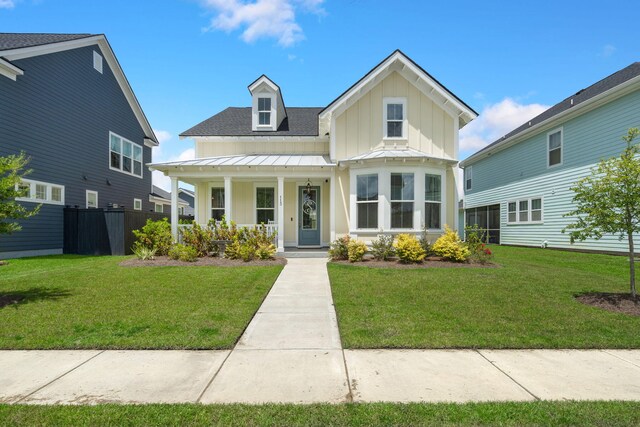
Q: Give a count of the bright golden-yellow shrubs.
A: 3